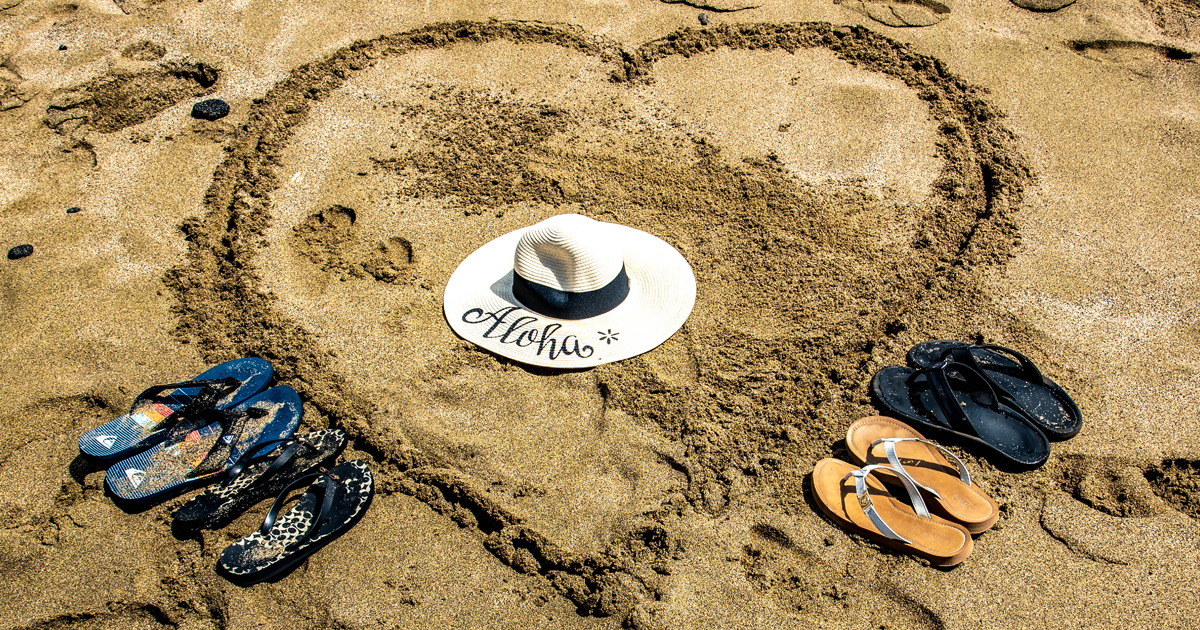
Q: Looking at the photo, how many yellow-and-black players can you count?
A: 0